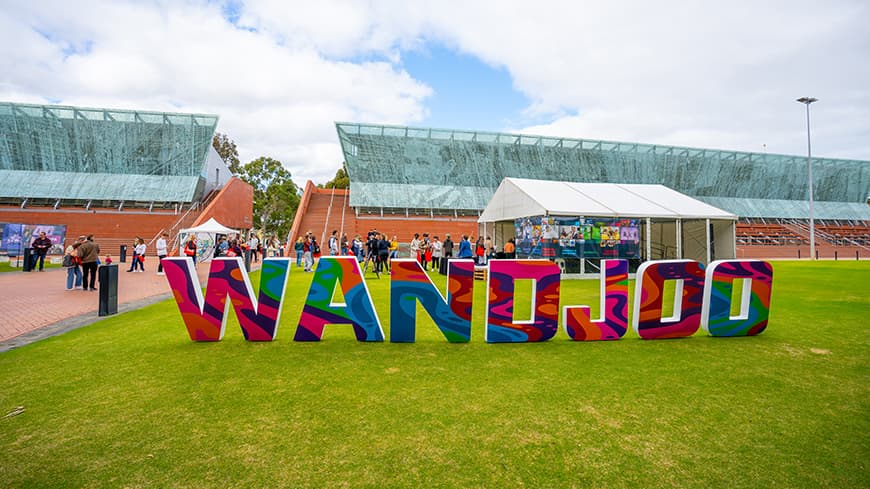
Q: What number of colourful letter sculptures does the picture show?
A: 7